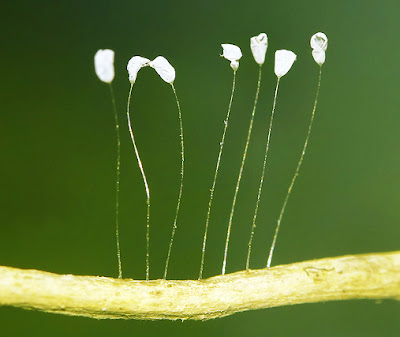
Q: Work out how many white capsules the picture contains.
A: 7